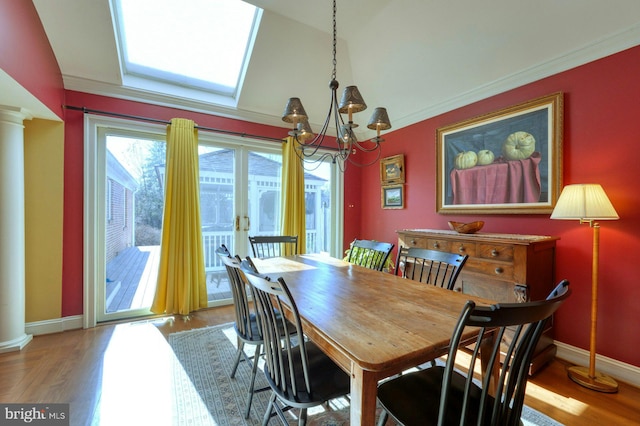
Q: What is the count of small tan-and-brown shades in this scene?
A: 5